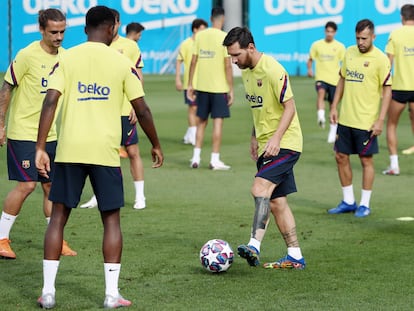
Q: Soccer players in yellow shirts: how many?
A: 10